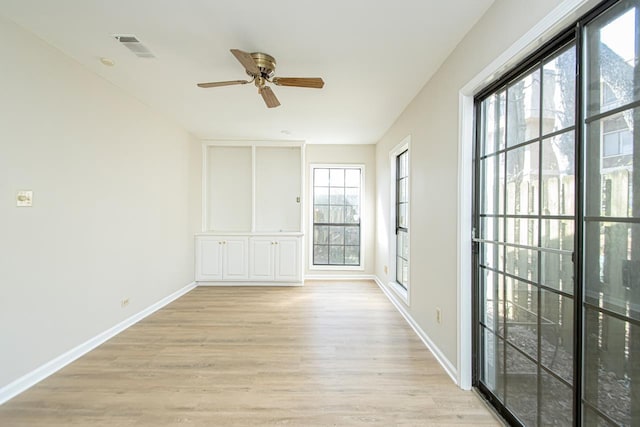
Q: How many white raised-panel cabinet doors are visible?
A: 4